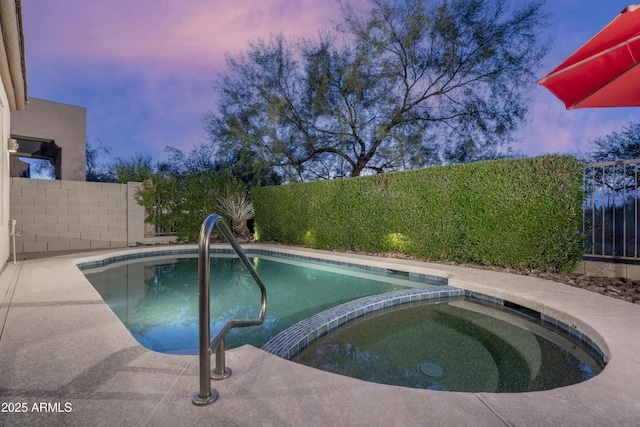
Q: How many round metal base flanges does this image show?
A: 2